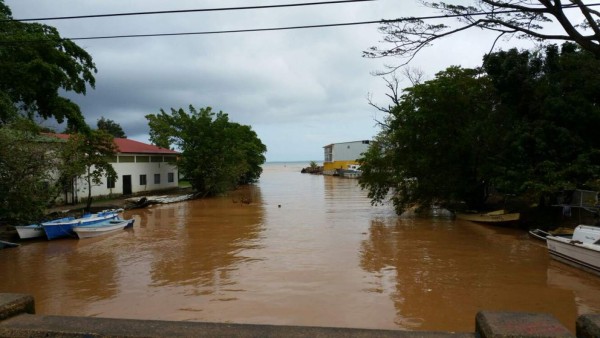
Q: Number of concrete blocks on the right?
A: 2